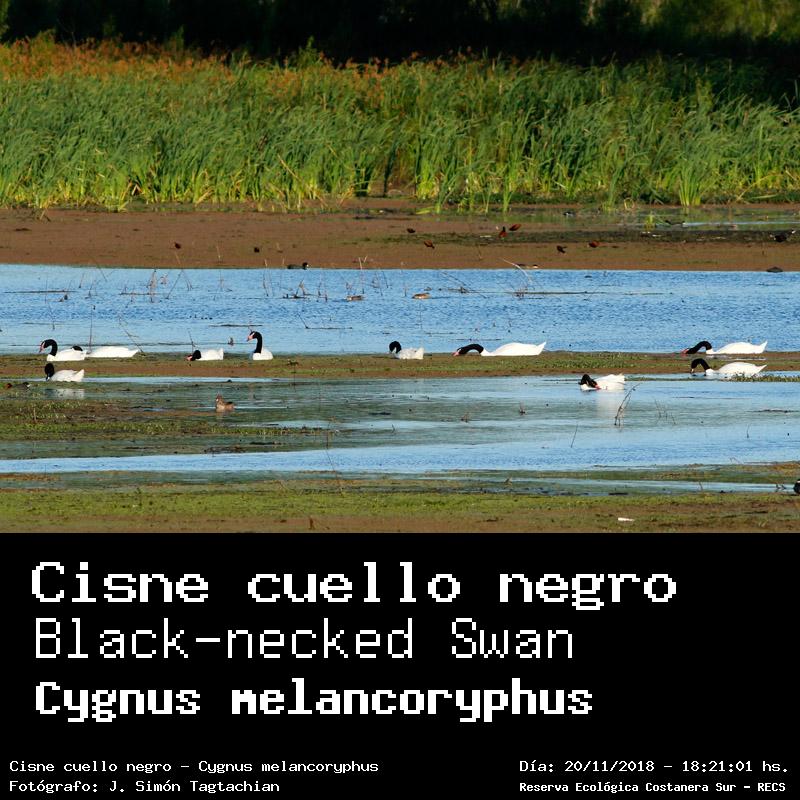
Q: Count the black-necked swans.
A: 10